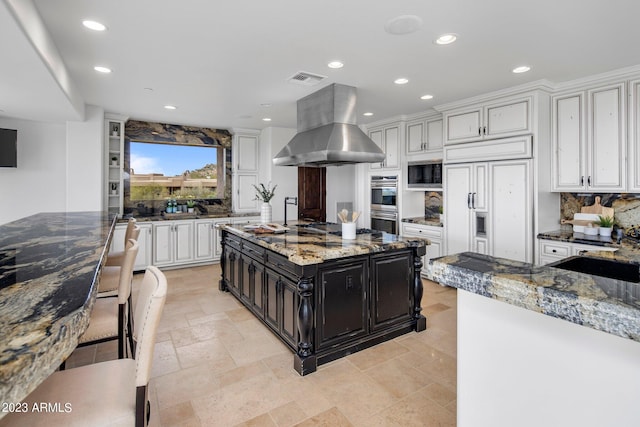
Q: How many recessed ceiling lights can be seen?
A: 10